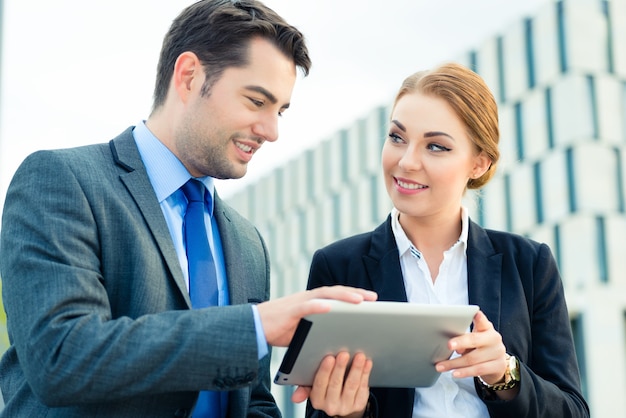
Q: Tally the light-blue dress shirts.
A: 1